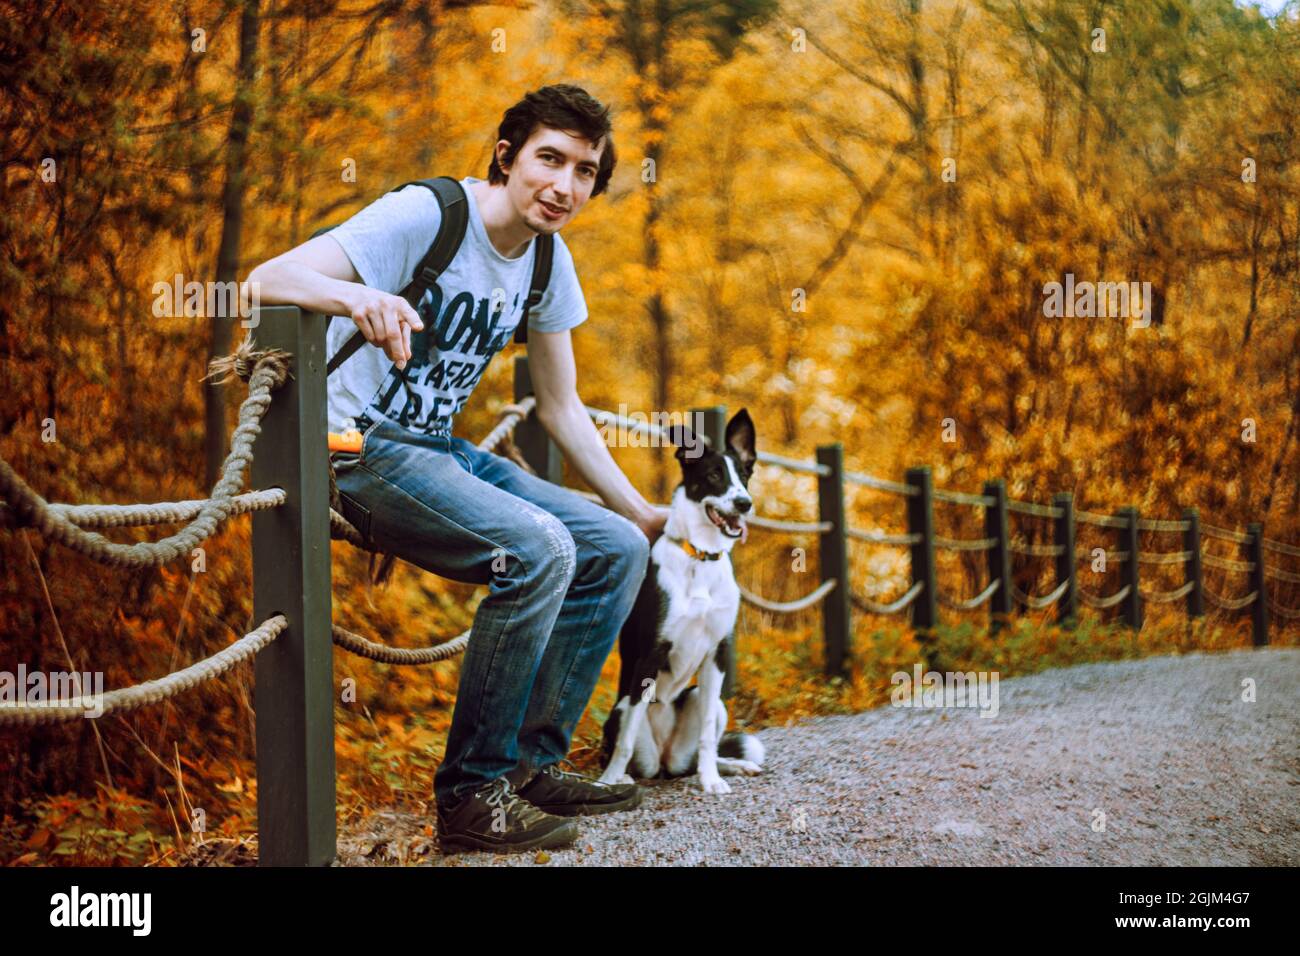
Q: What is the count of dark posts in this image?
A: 10